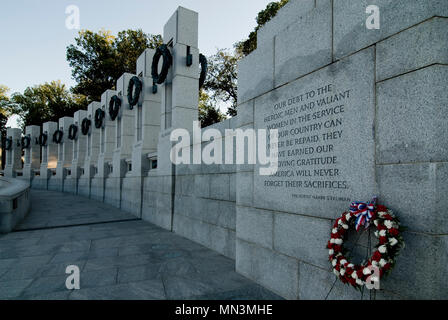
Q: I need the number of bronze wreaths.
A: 11